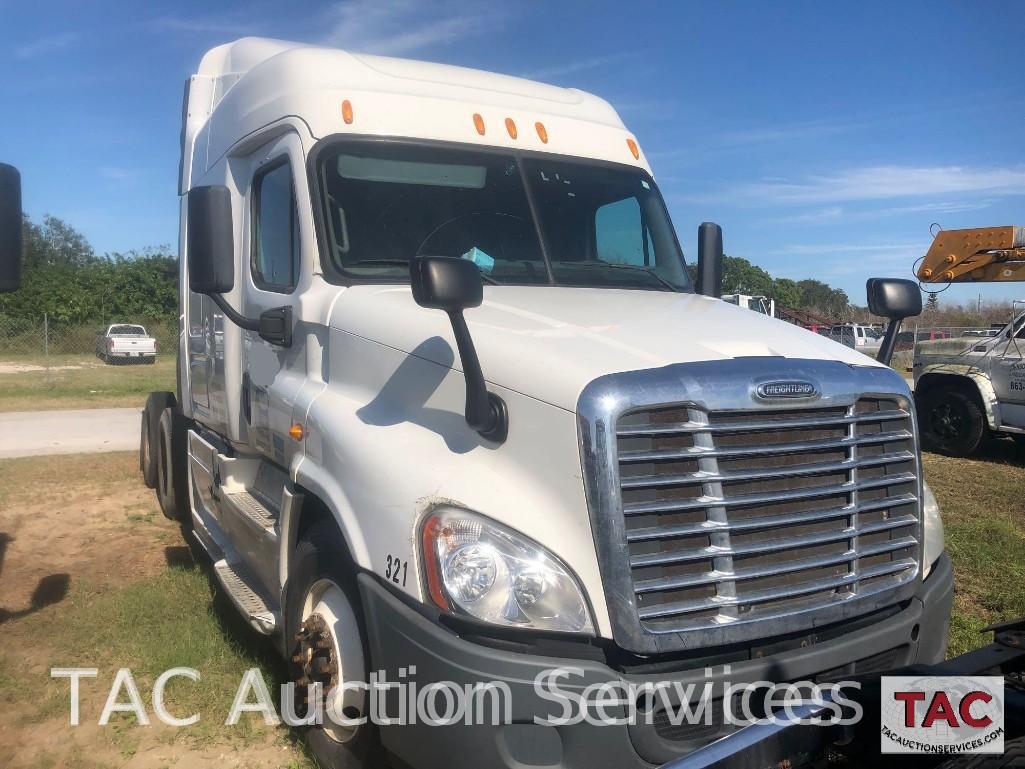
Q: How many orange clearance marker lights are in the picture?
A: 5